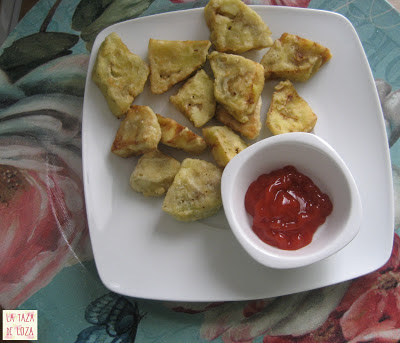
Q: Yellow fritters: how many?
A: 13